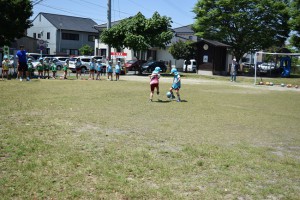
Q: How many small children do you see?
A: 13